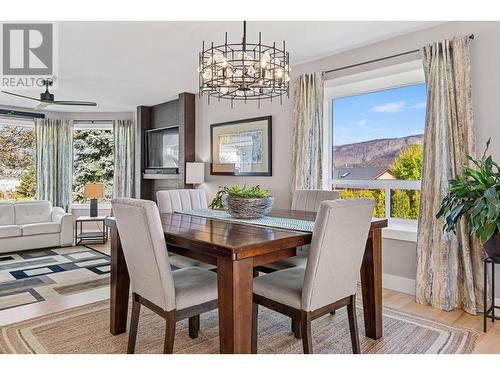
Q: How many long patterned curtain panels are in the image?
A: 4